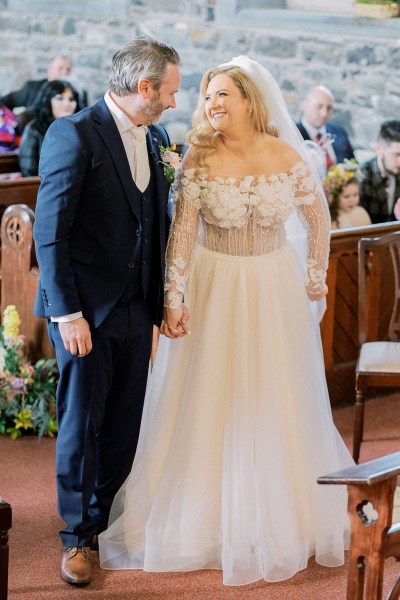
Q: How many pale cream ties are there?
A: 1